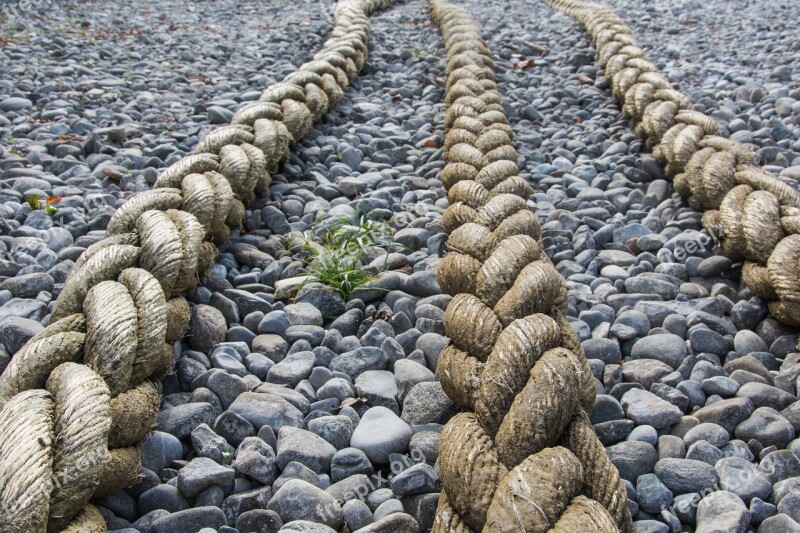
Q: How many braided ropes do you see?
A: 3